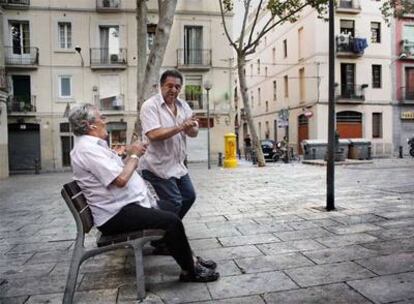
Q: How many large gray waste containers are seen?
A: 3